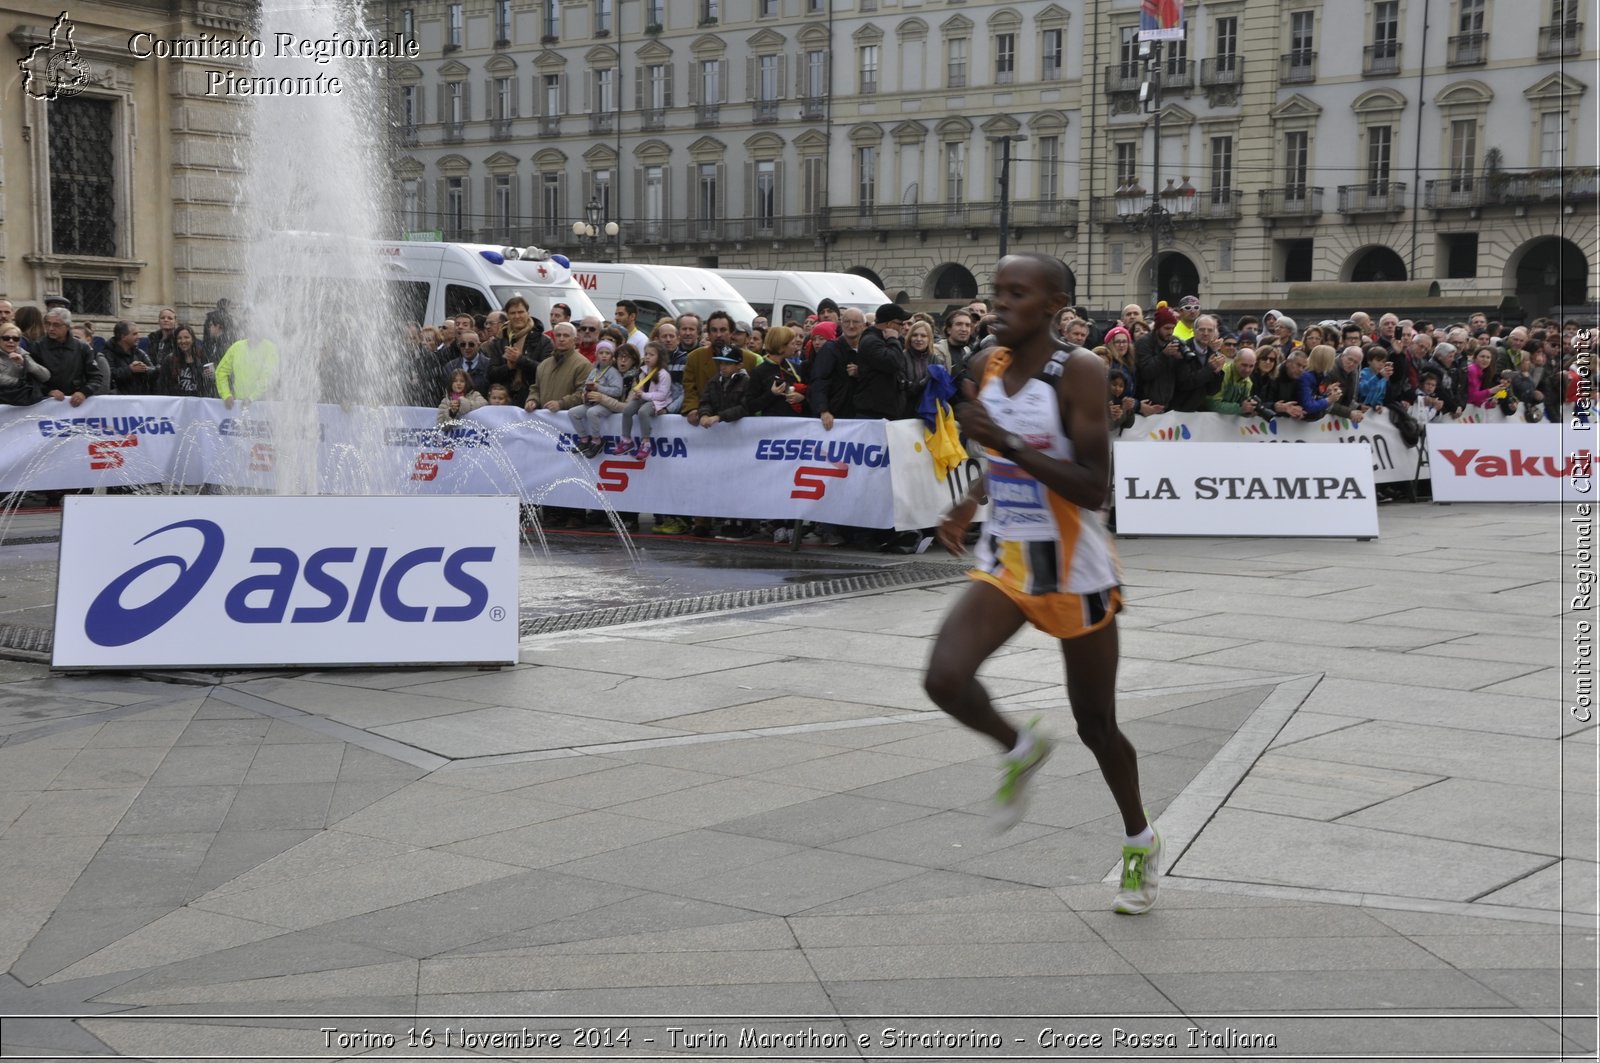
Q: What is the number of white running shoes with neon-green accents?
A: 2